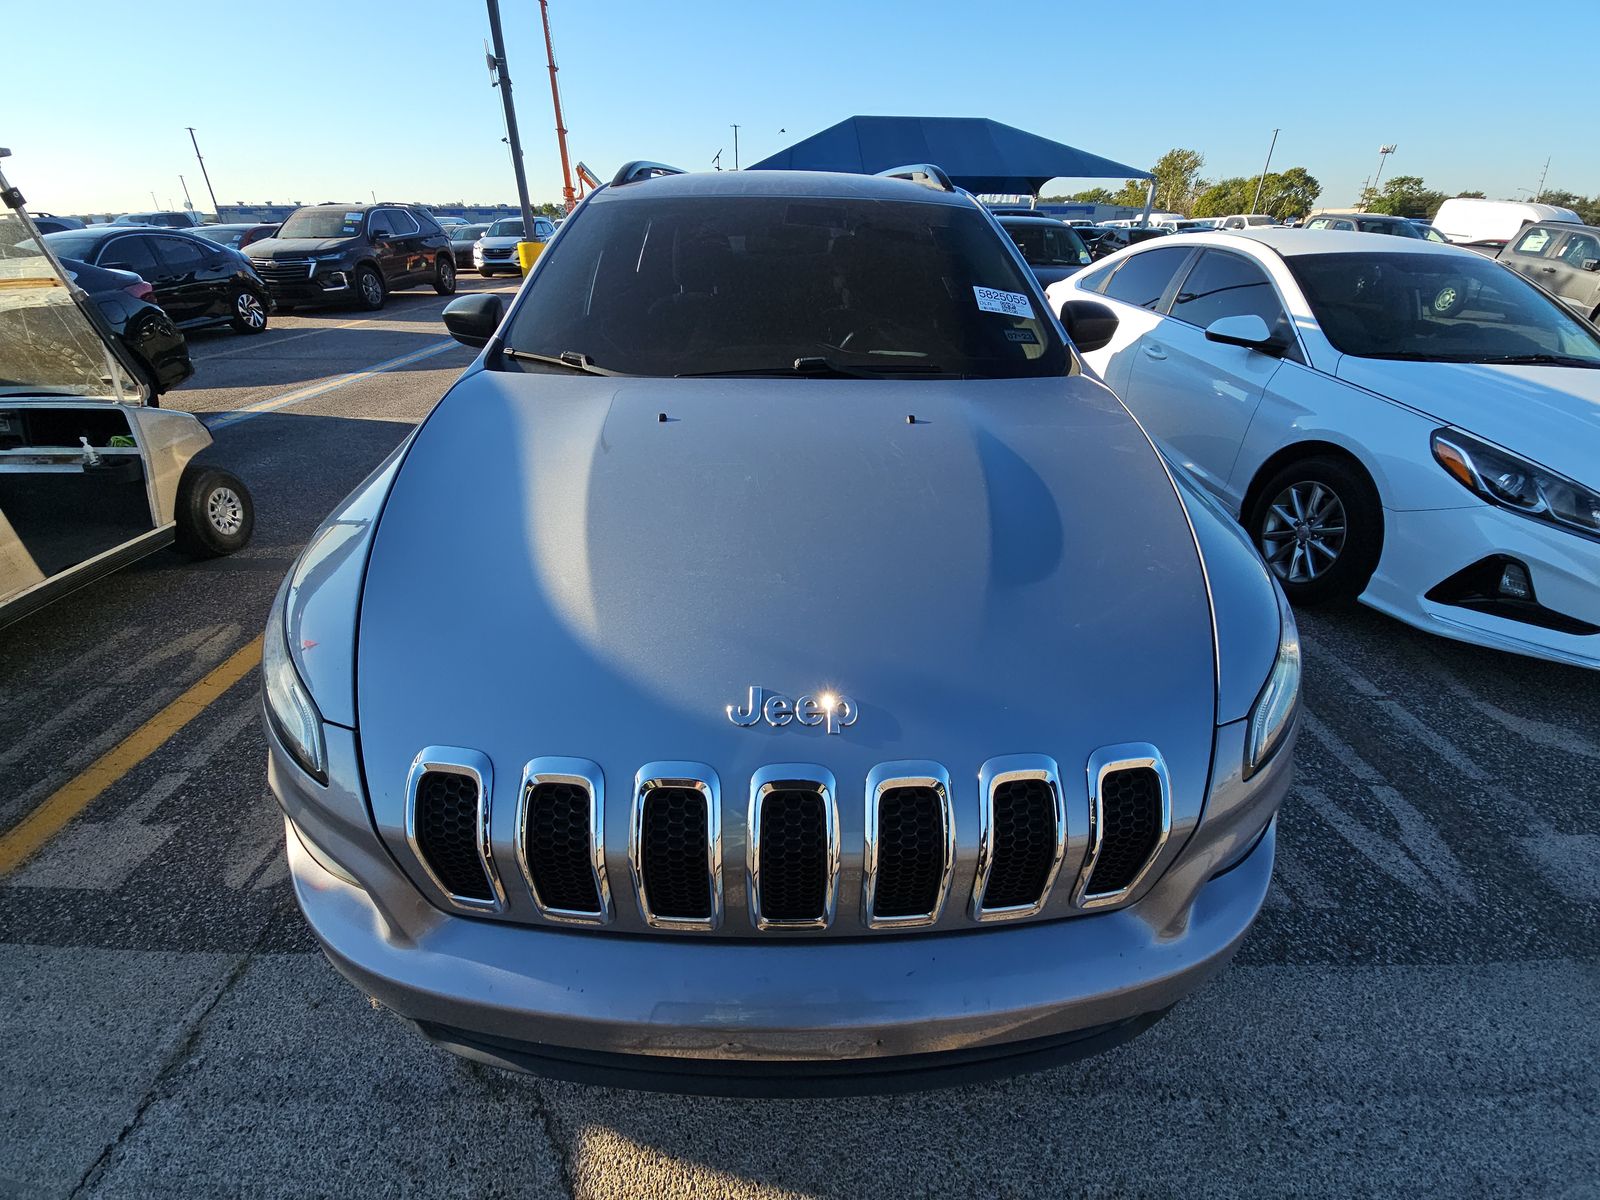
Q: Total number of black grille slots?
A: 7